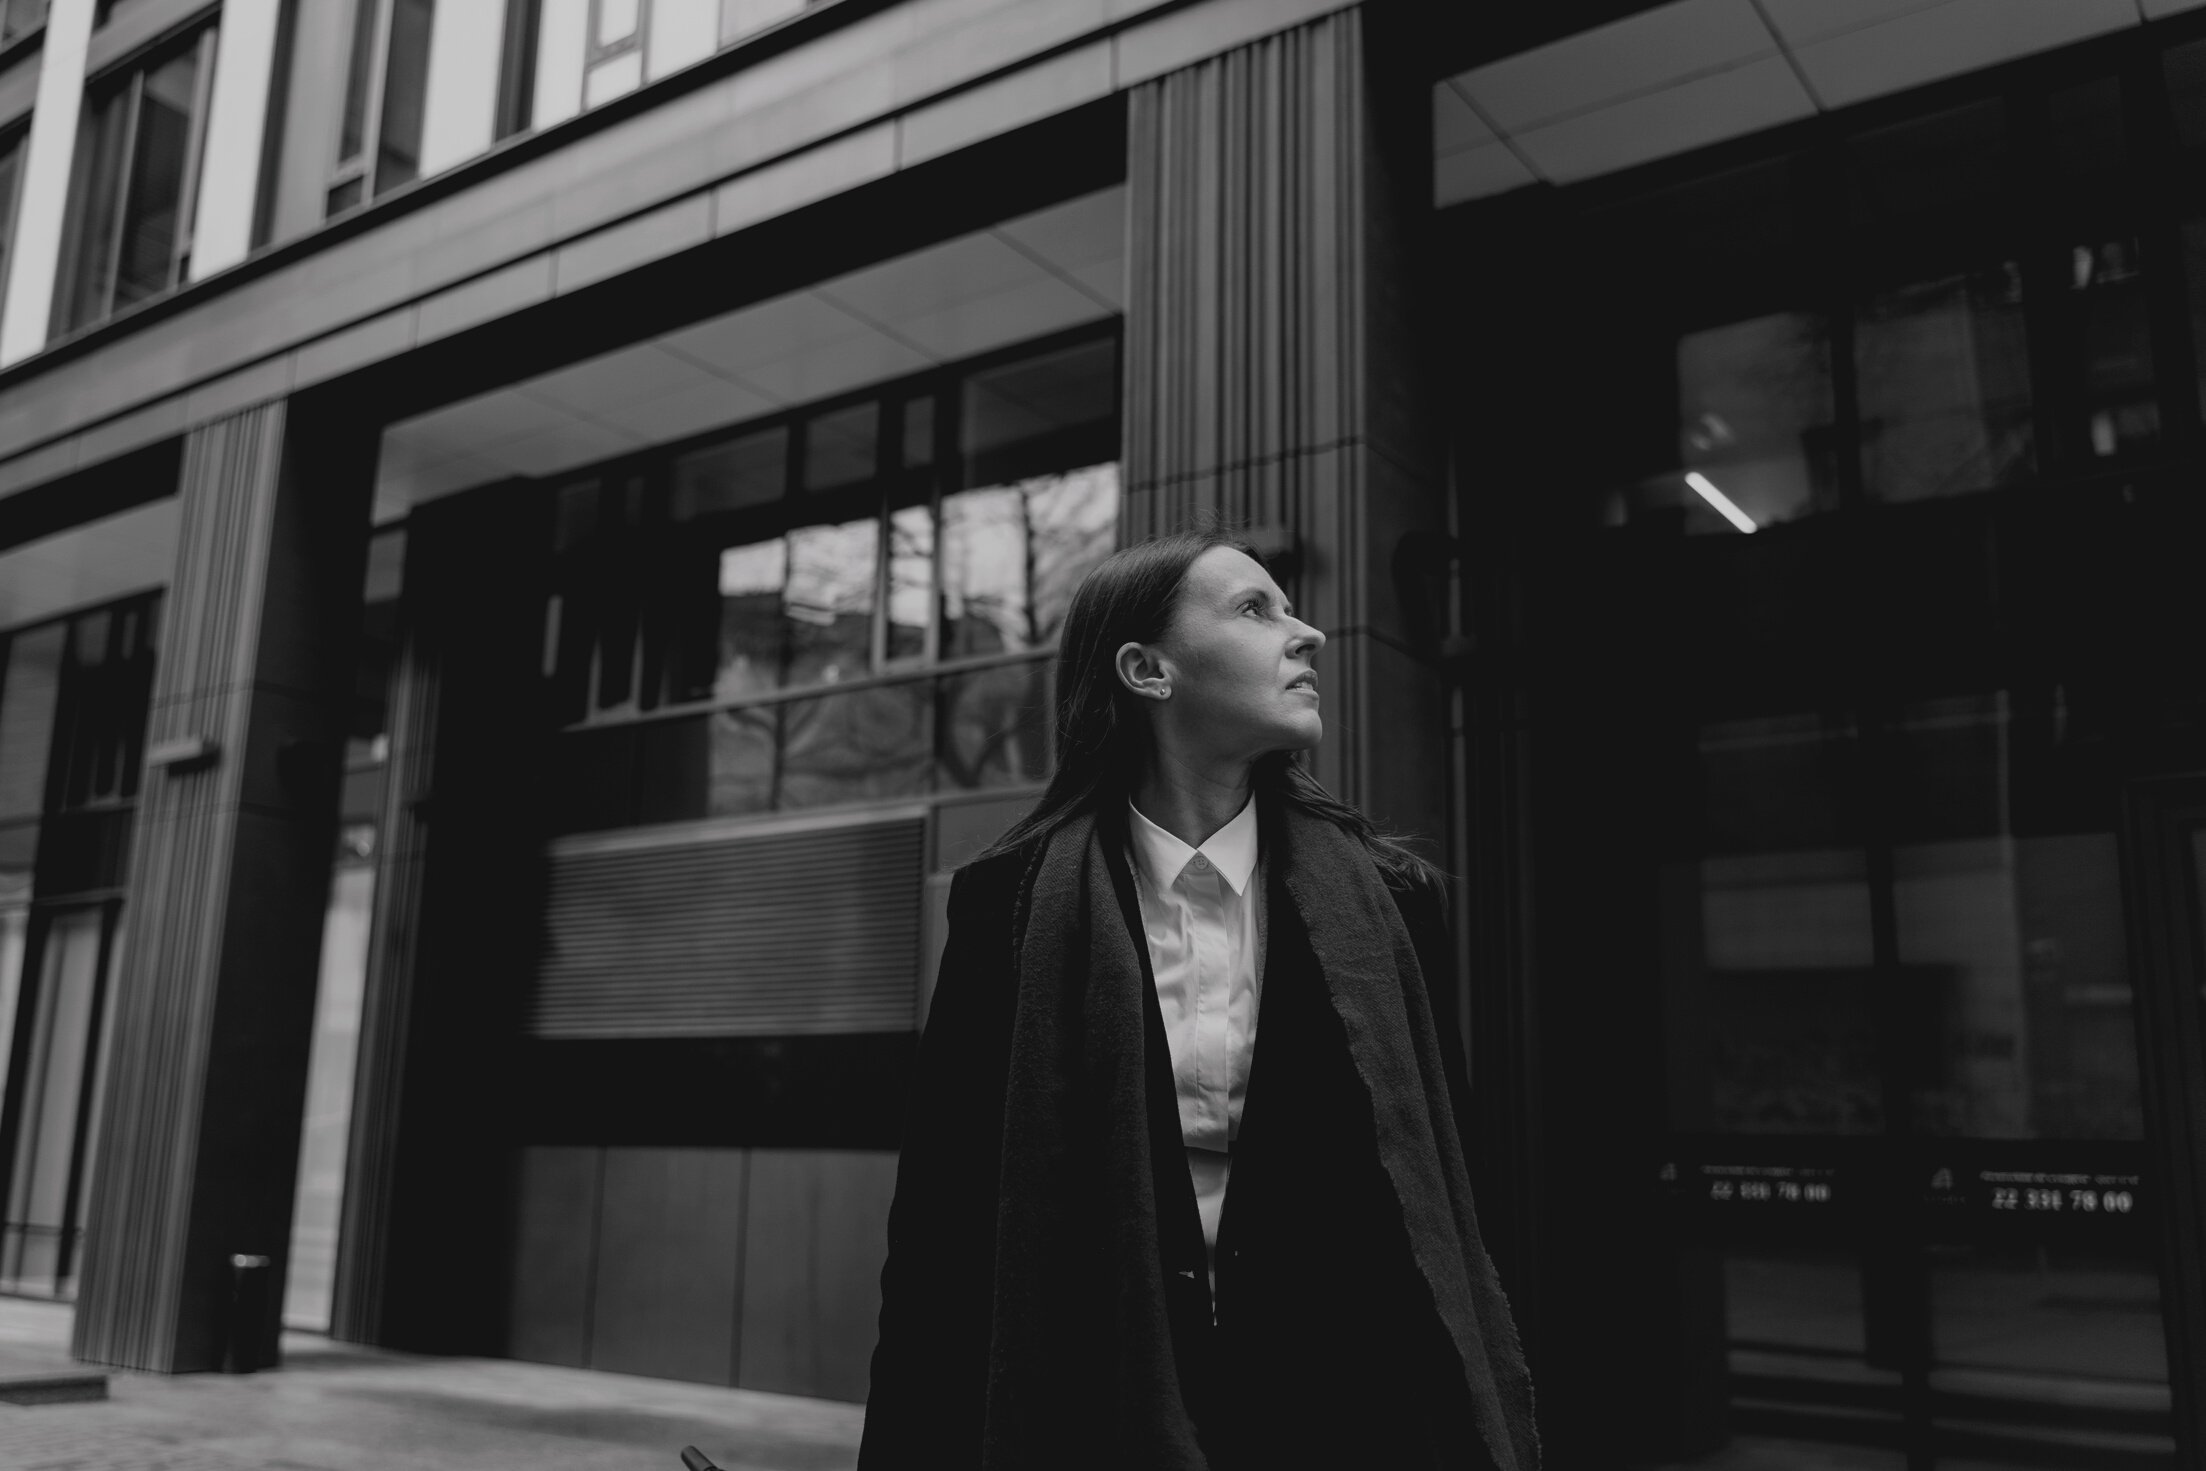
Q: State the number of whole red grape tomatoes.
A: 0